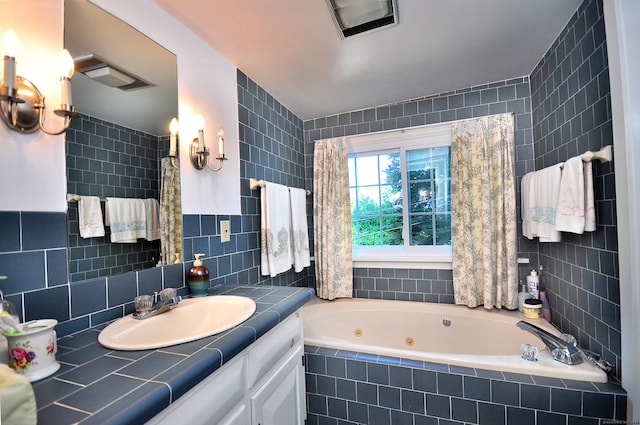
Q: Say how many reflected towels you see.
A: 3